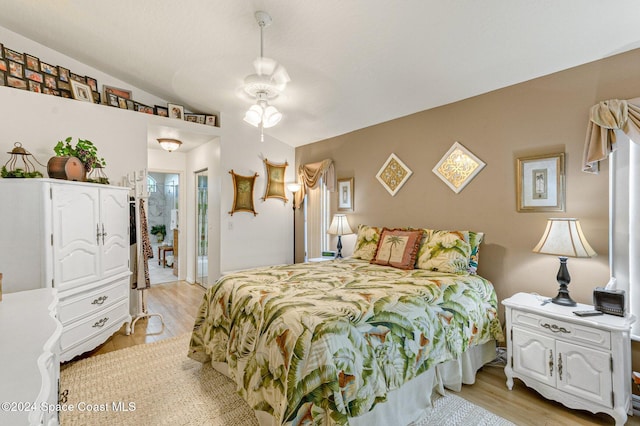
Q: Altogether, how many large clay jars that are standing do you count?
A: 0